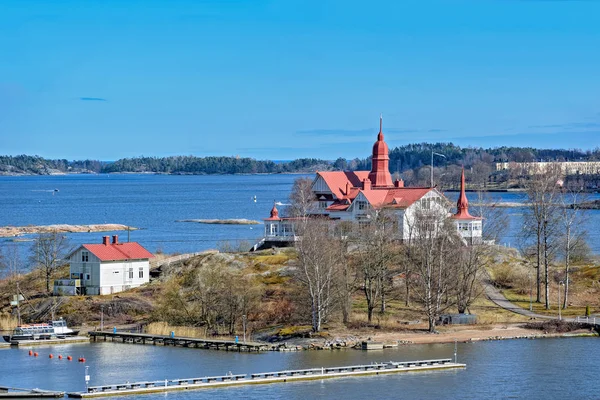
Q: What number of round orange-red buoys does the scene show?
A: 7